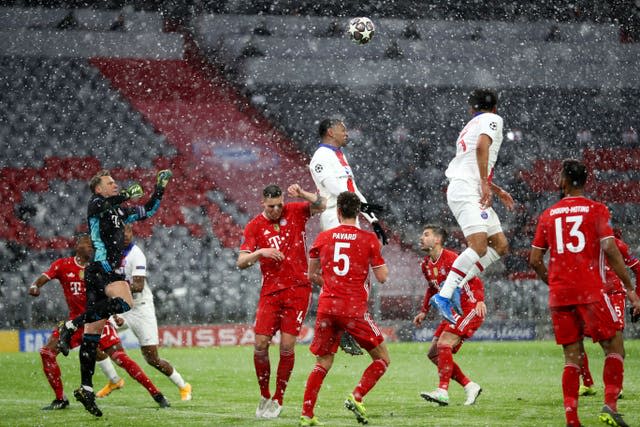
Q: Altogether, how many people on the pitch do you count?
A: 10